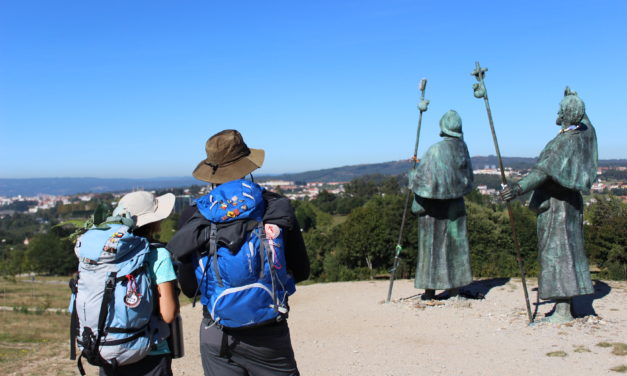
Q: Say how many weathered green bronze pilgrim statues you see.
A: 2